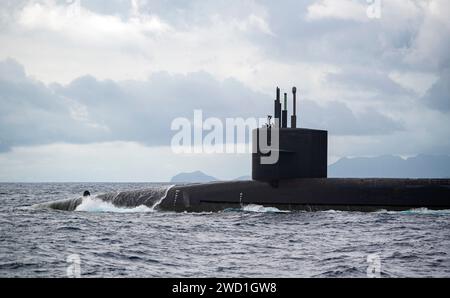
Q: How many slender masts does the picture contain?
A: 3